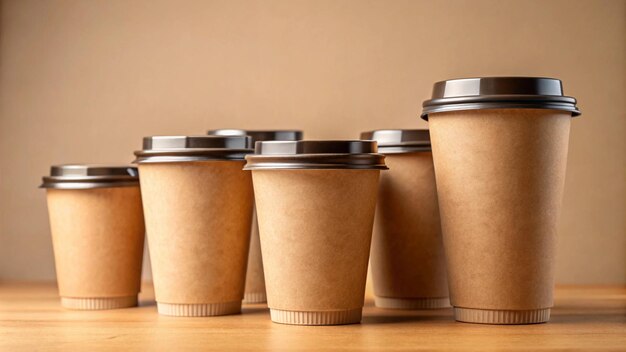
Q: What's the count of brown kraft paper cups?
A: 6